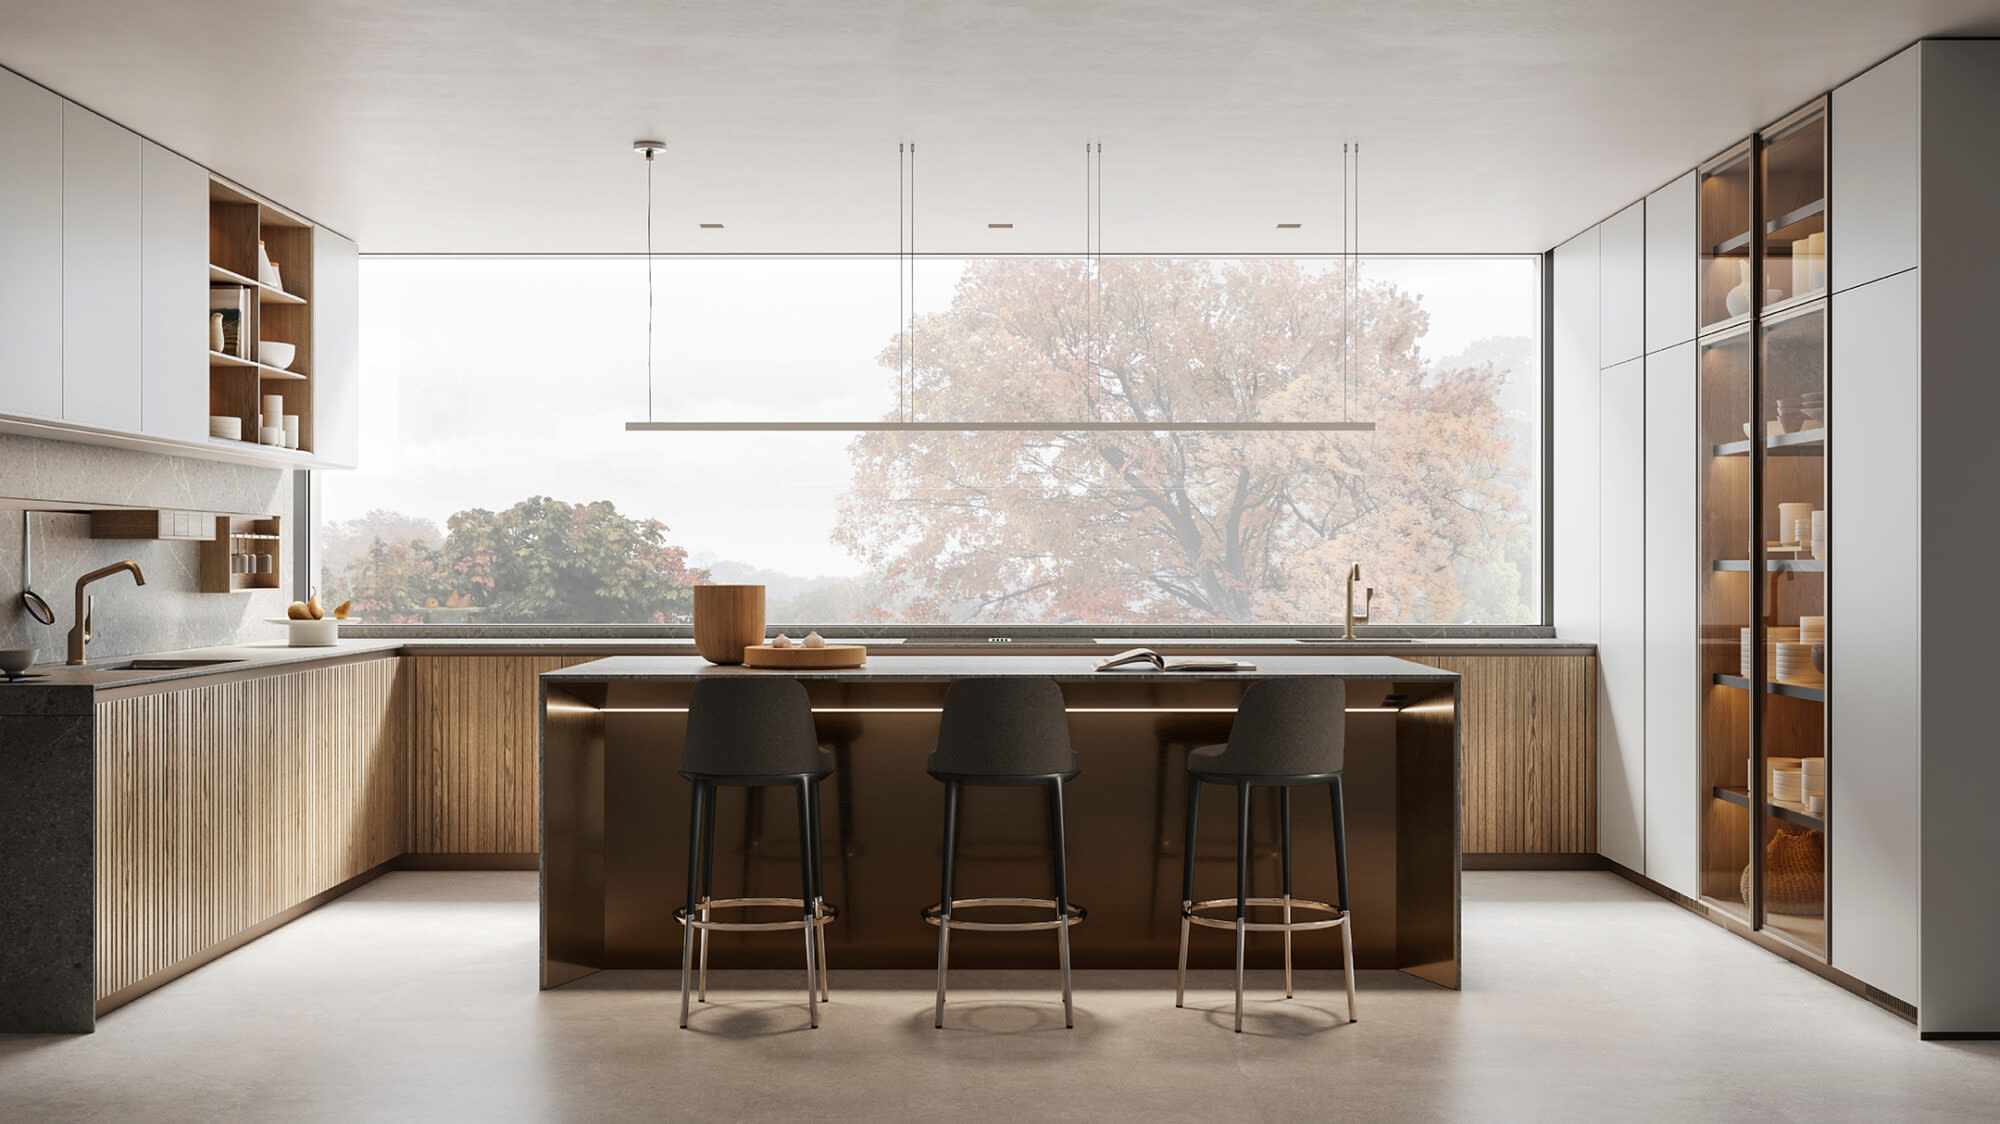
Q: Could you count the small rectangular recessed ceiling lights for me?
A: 3